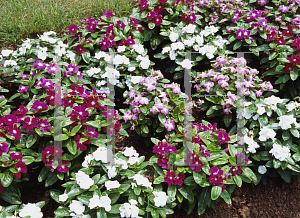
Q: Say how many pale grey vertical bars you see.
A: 4